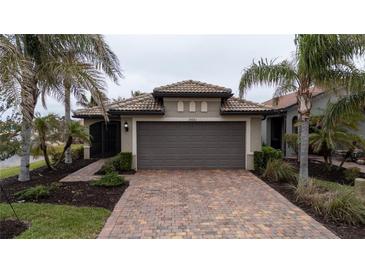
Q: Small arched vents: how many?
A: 3